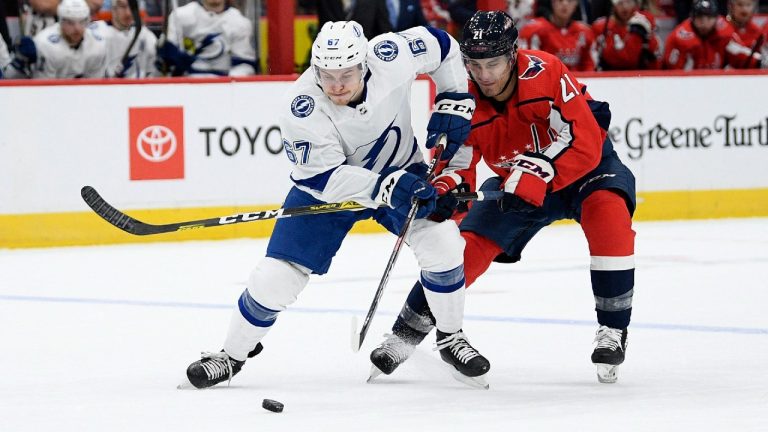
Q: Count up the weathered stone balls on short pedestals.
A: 0